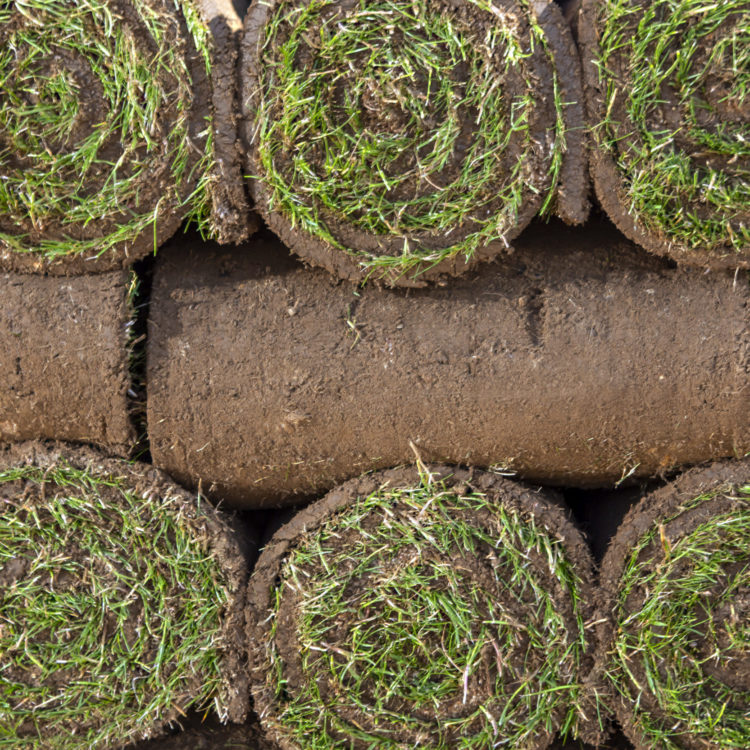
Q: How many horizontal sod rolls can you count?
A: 2